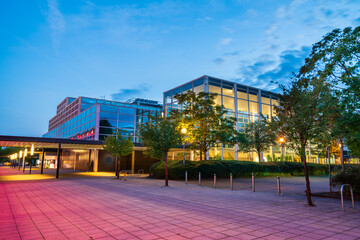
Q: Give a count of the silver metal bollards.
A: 6